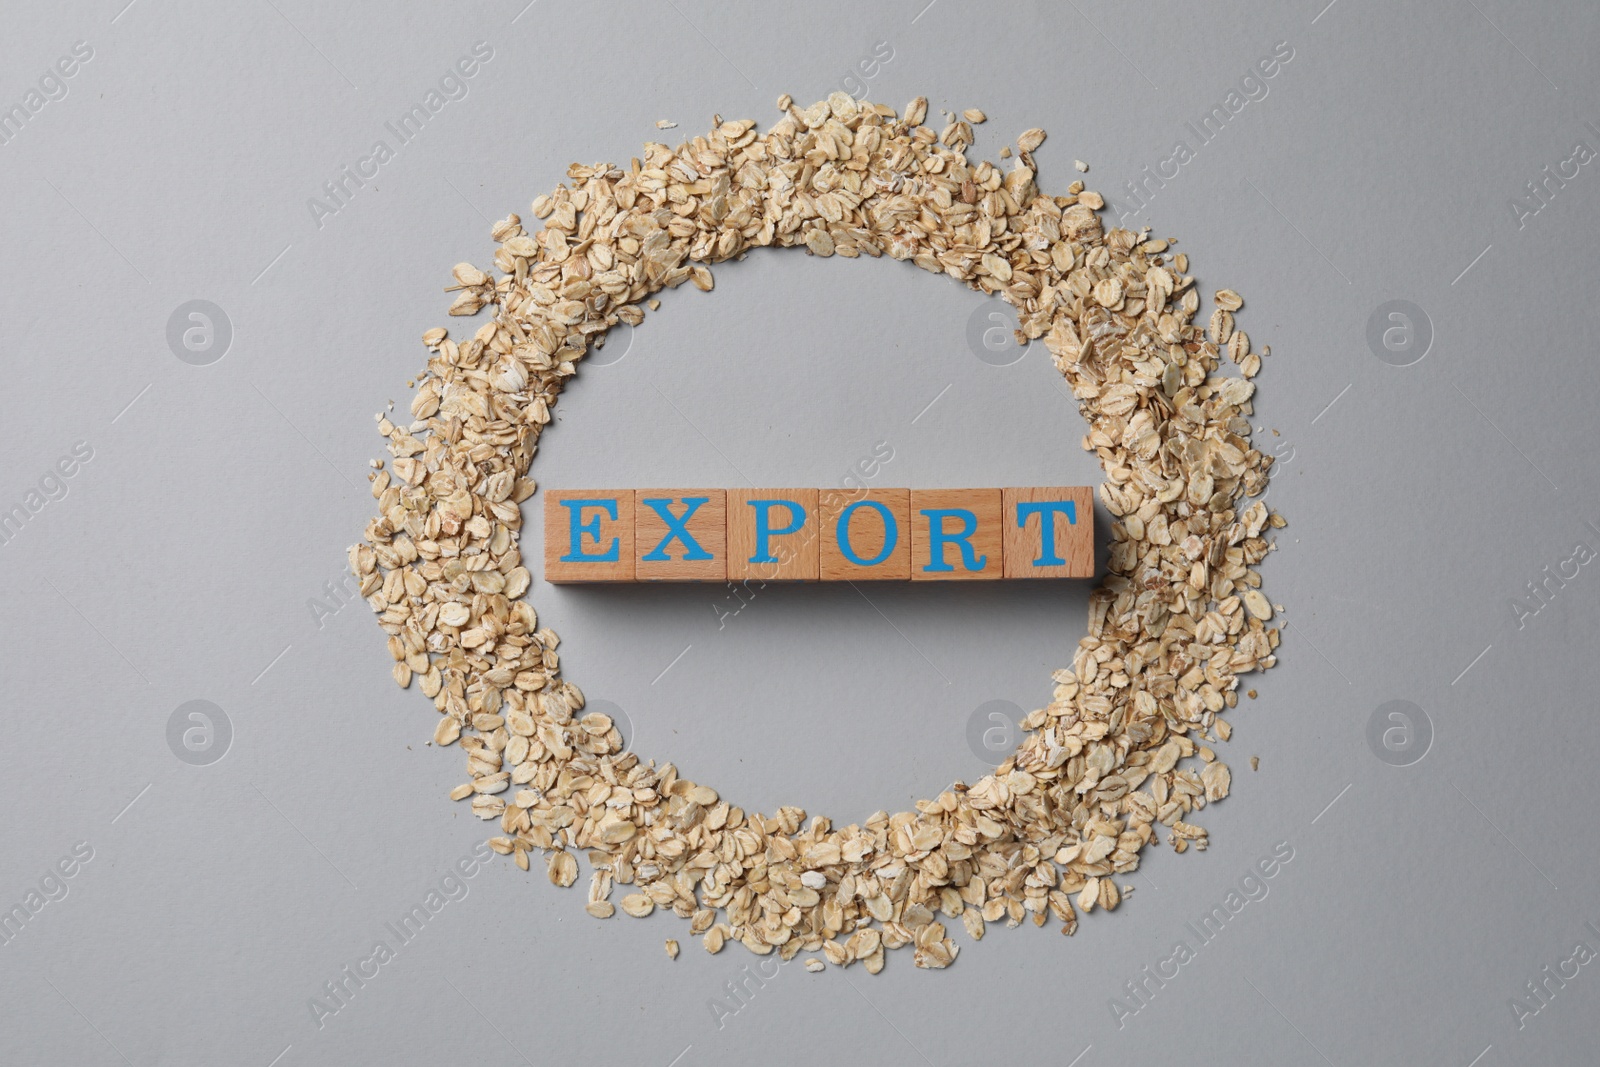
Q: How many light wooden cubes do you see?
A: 6